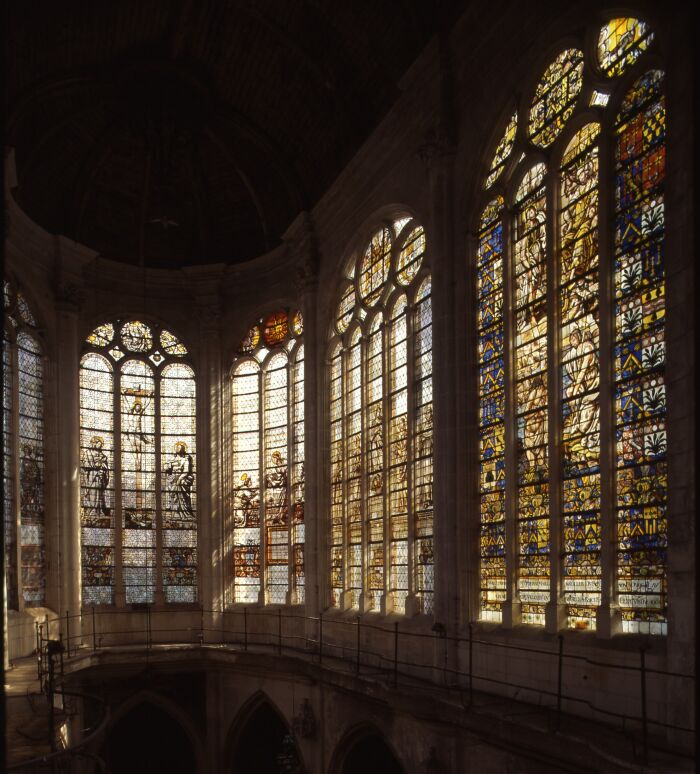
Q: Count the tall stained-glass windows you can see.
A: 5